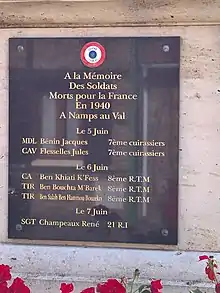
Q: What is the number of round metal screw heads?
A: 4